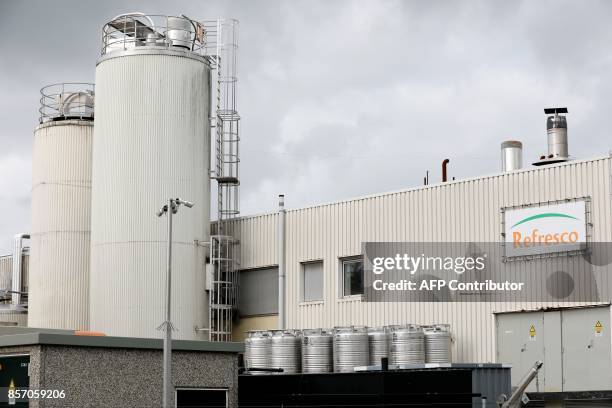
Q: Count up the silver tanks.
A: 7